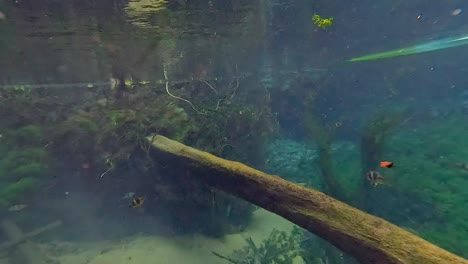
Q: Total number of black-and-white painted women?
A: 0